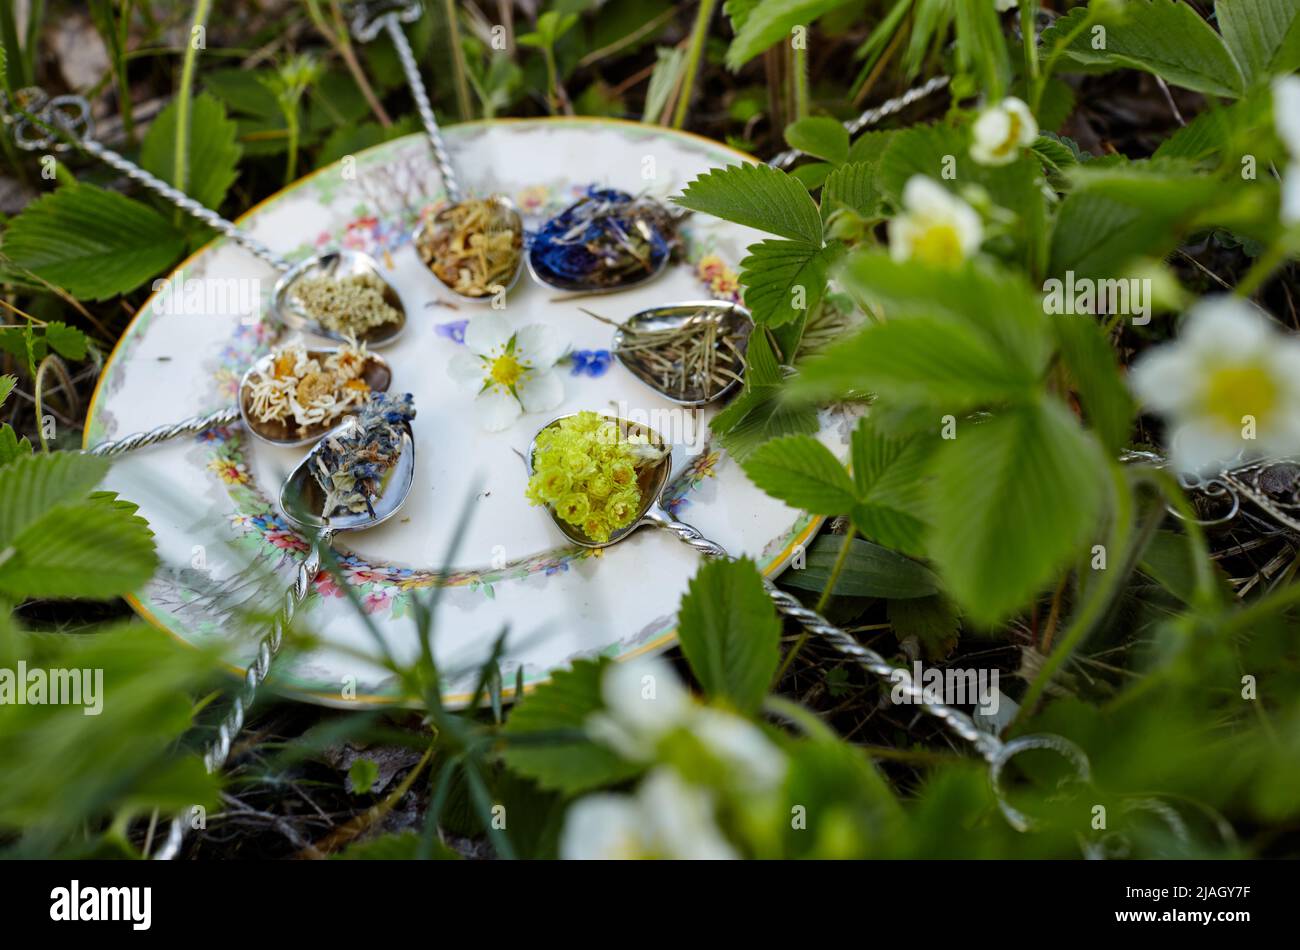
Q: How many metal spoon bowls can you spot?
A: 7